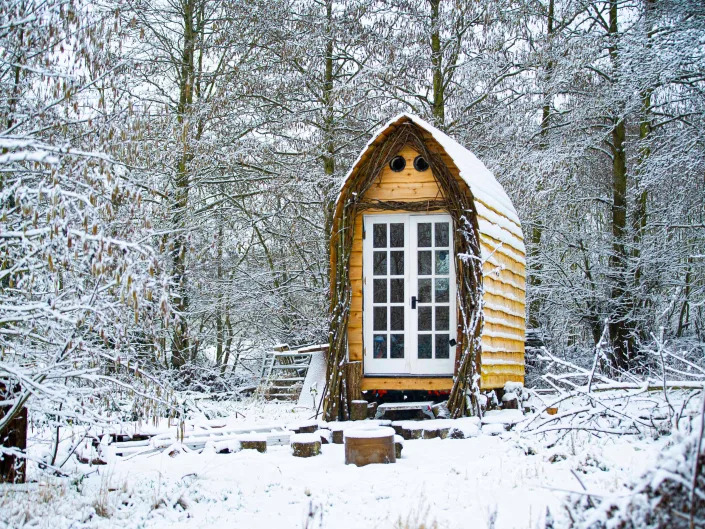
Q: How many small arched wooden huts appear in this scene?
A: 1